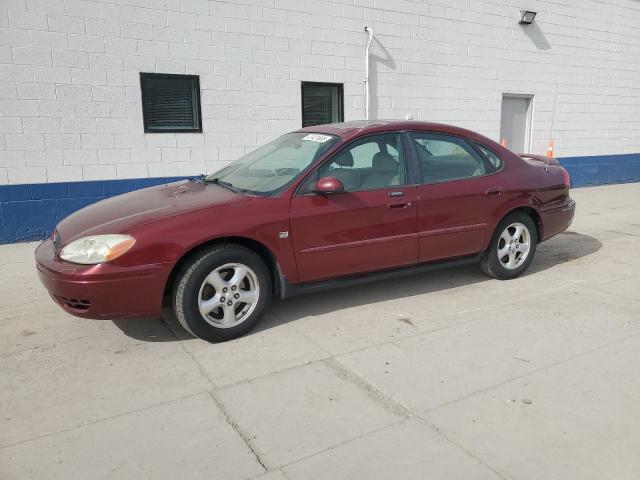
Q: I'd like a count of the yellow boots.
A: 0